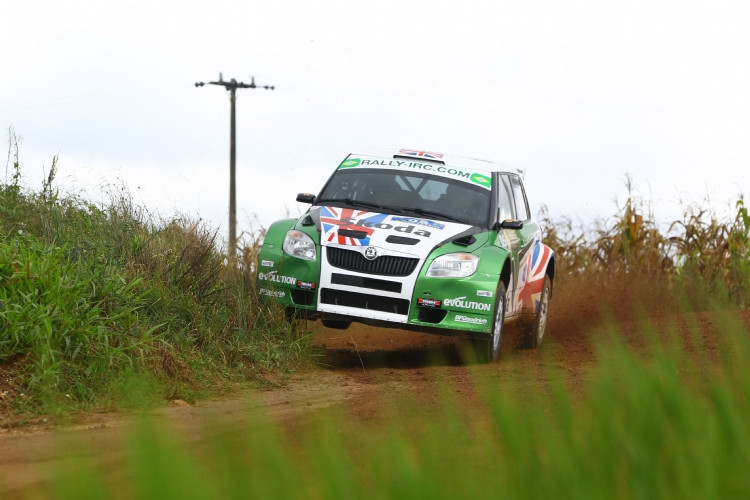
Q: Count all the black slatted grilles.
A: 1